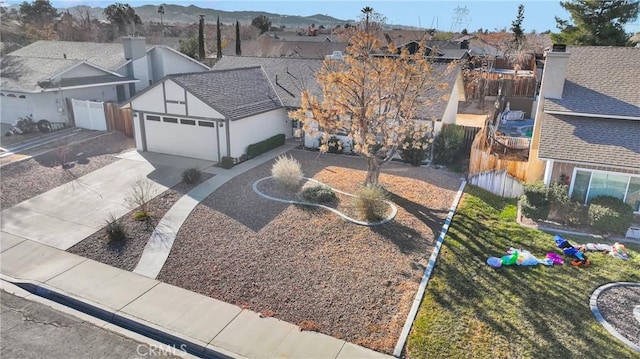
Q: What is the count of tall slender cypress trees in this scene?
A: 3